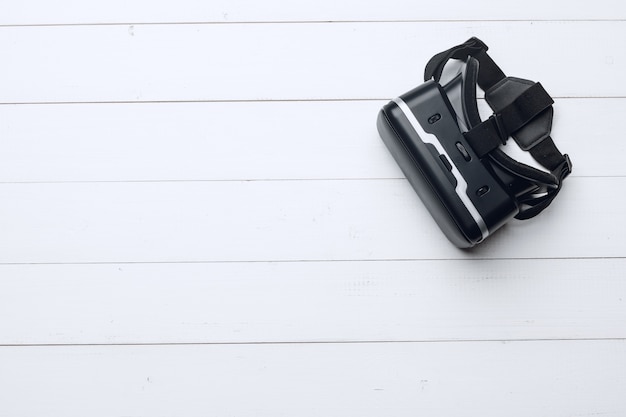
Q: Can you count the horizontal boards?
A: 6